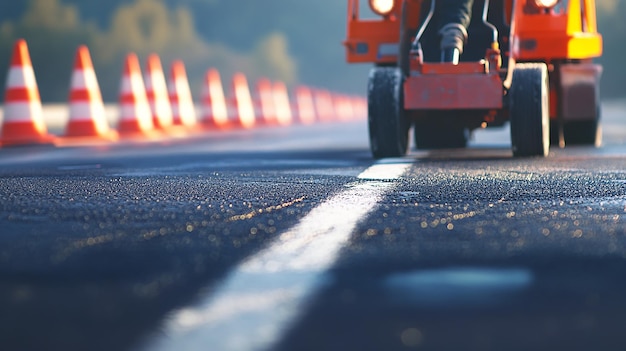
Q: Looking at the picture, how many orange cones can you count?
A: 13